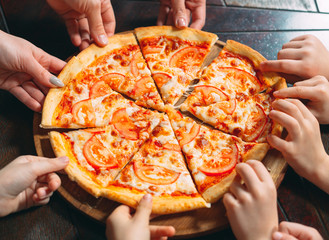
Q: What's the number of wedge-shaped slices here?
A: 8